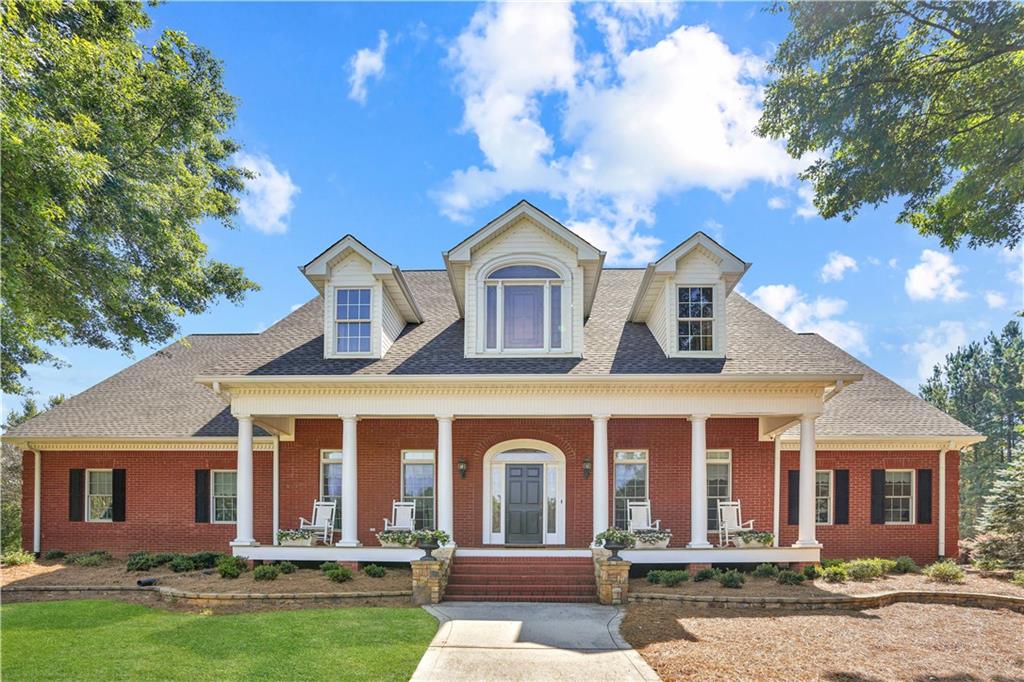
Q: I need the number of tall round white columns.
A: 6